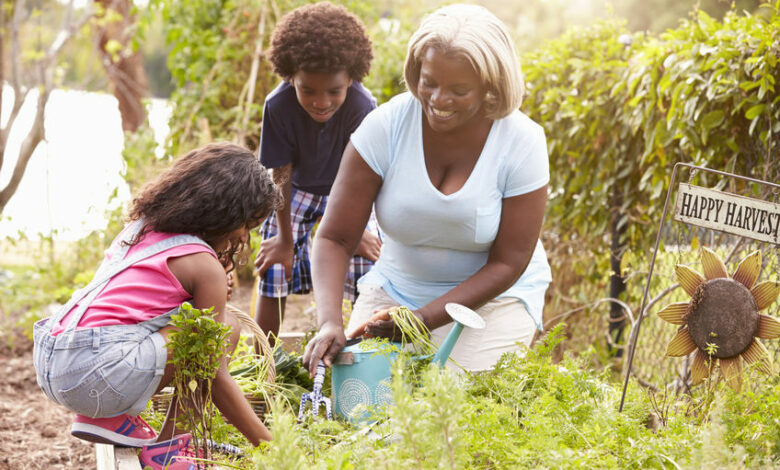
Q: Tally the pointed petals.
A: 10